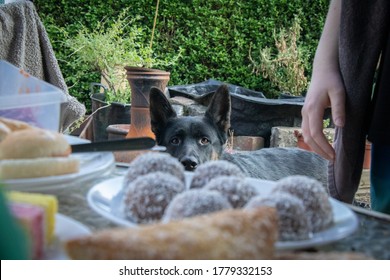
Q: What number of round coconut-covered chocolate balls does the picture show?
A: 7